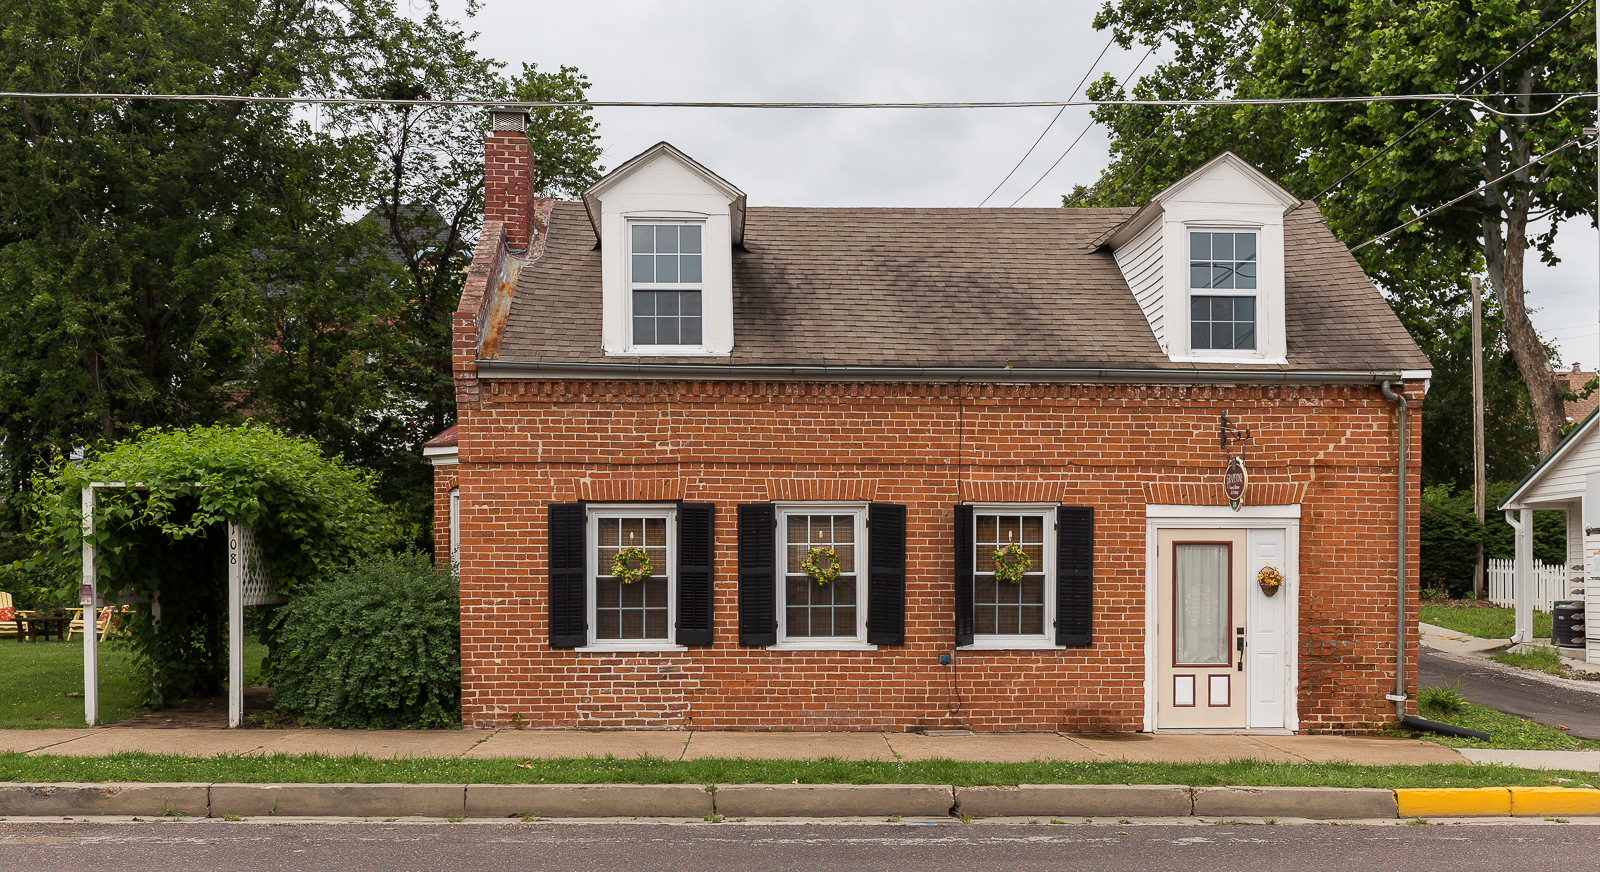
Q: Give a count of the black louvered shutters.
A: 6